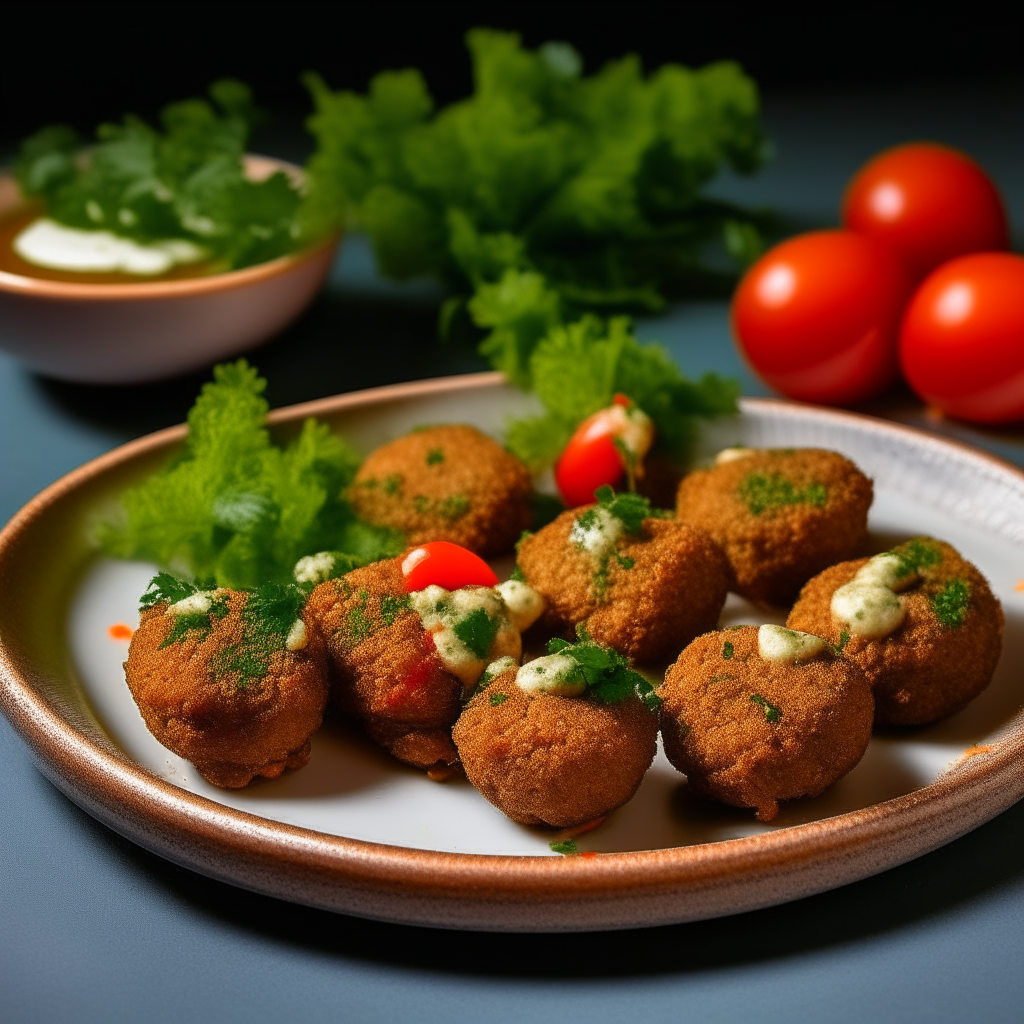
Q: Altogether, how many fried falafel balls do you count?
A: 8